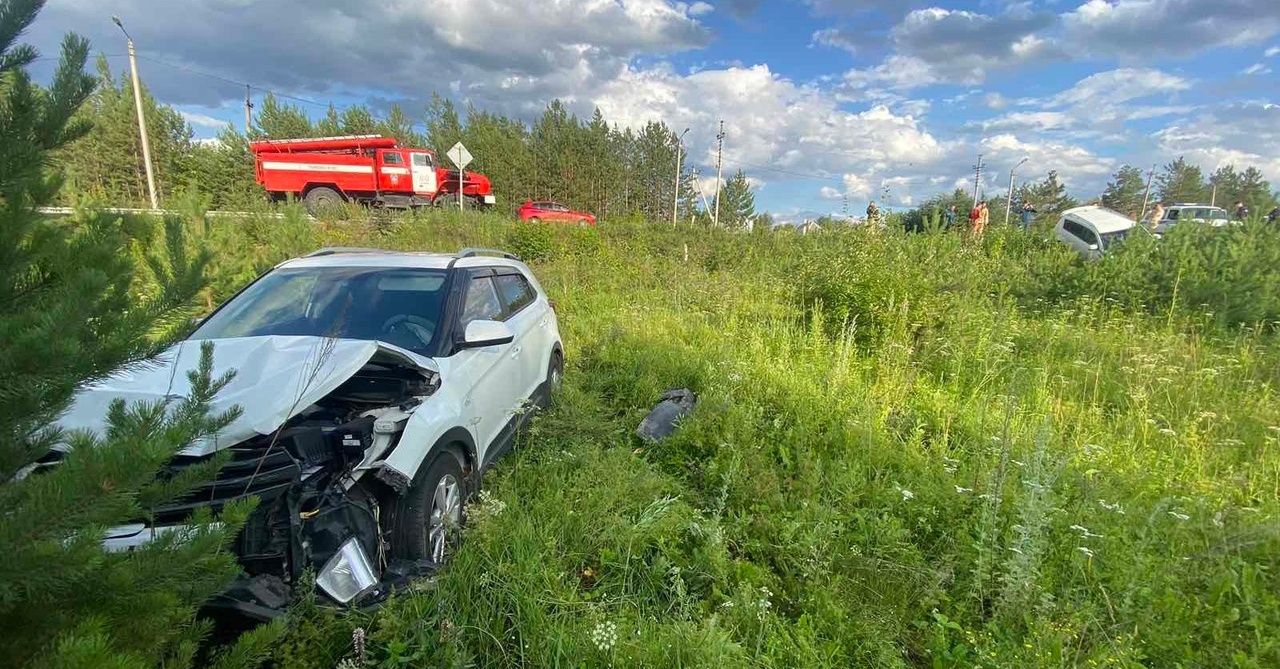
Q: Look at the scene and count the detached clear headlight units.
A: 1